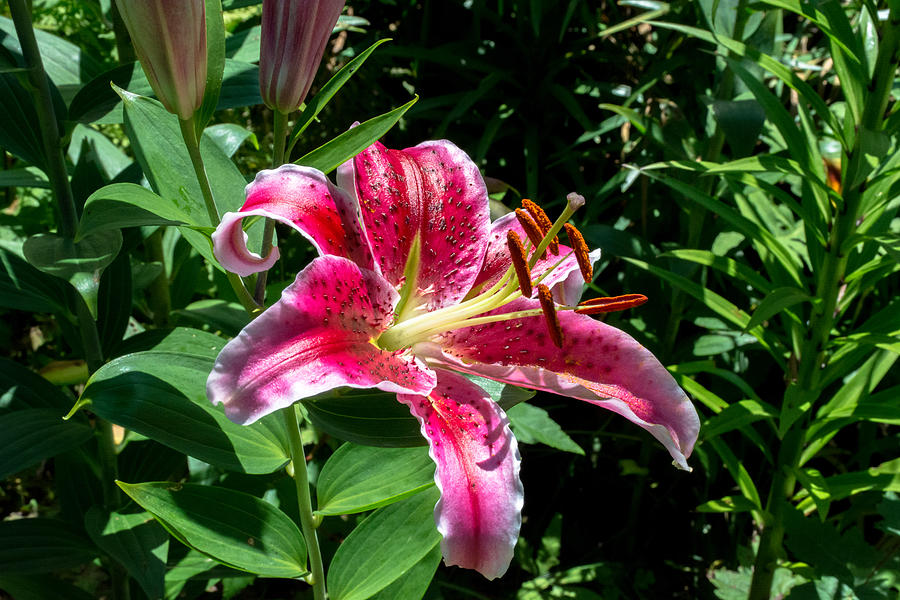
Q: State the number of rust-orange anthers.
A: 6